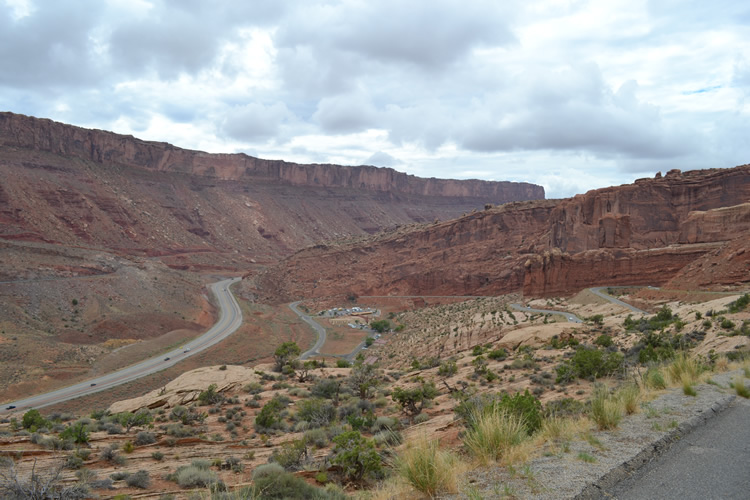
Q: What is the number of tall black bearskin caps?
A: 0